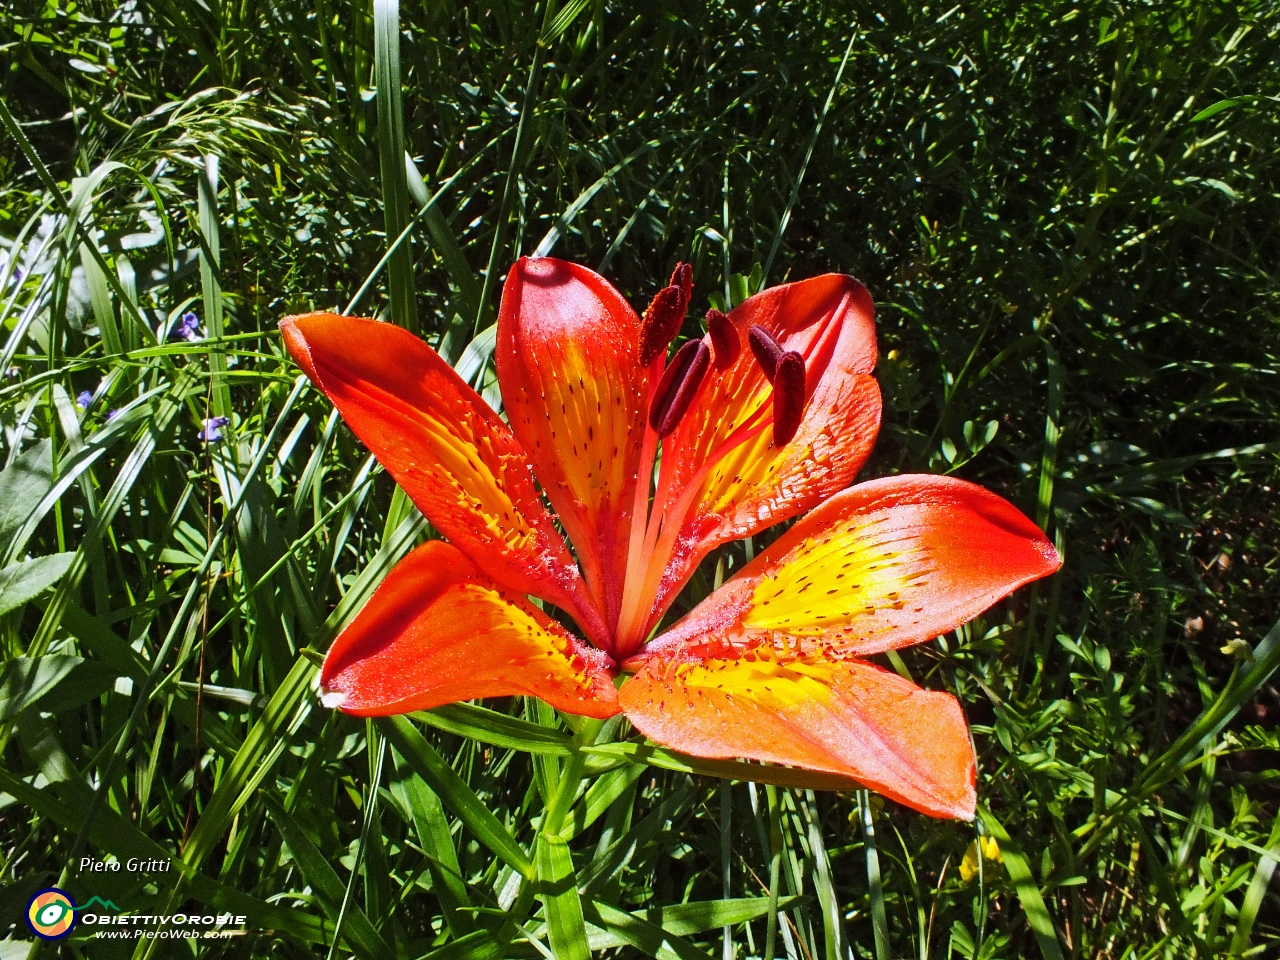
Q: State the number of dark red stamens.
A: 6